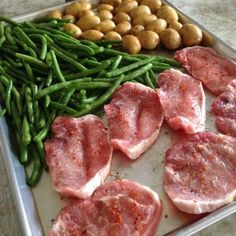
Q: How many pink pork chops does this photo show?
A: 7